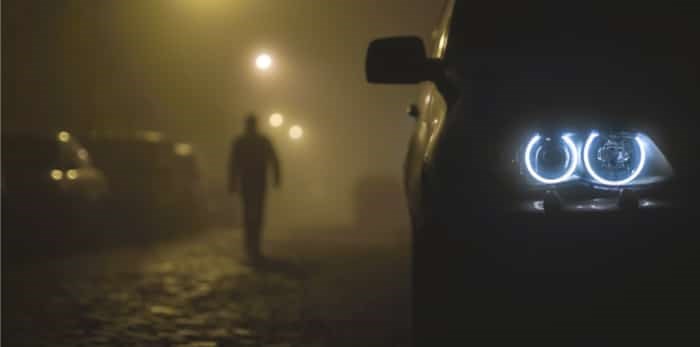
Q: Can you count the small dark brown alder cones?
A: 0